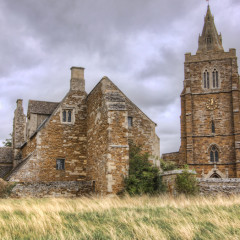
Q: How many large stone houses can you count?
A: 1